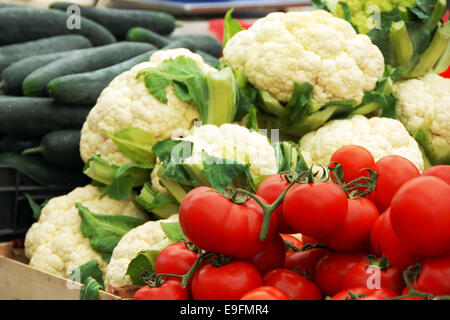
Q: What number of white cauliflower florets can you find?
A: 7